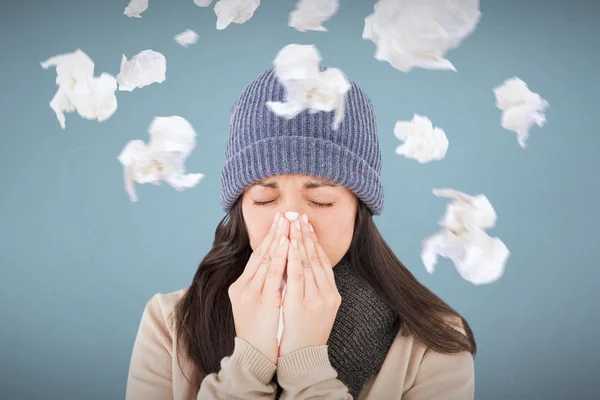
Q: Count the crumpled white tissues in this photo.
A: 13